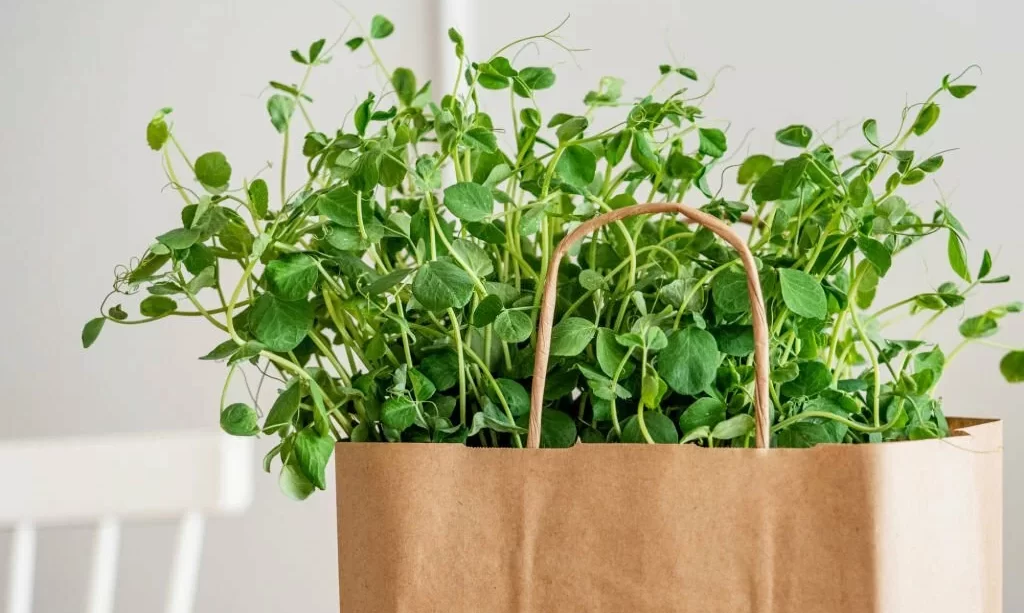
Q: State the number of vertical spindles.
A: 3